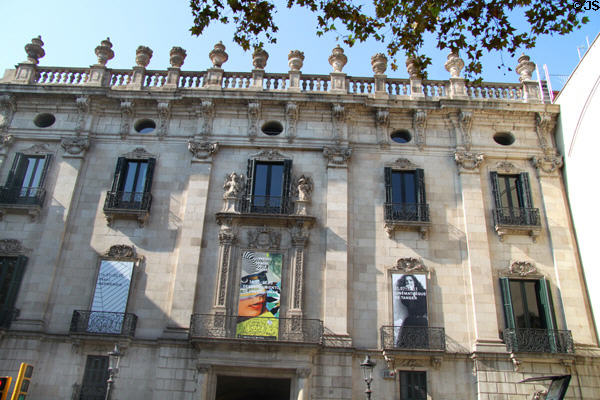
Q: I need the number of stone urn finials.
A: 12